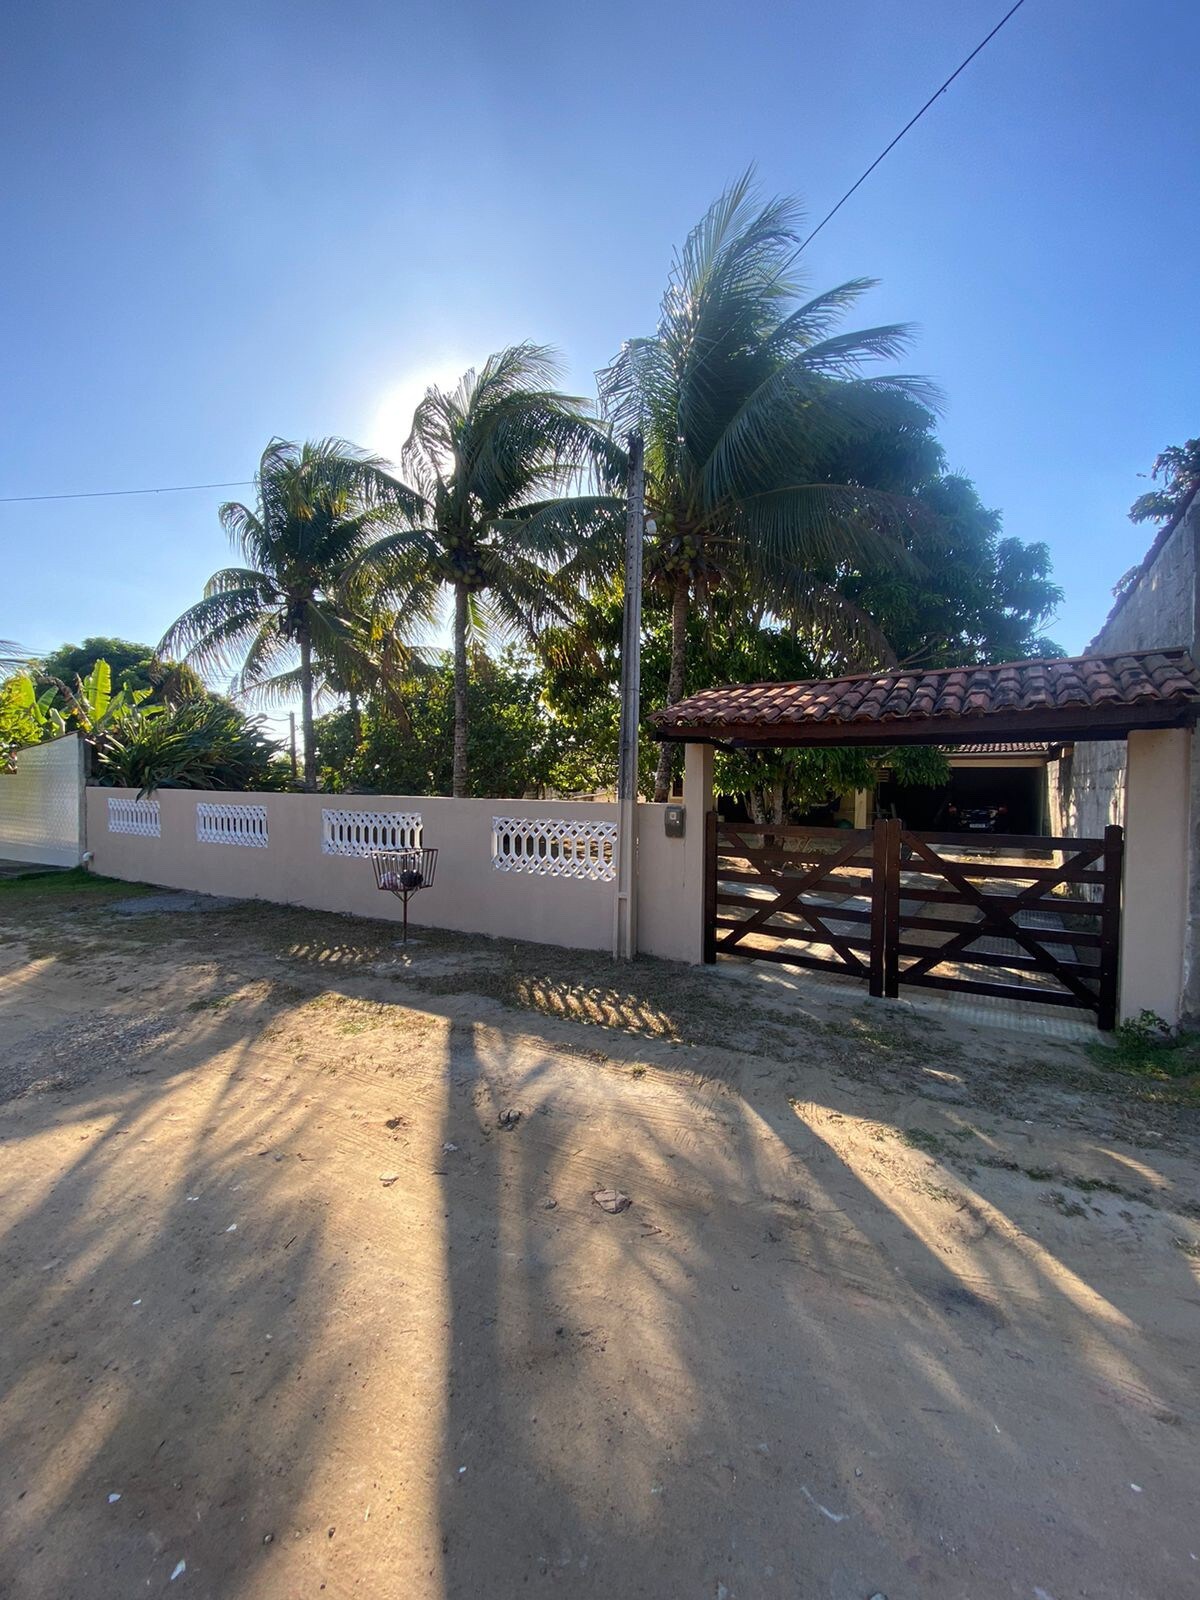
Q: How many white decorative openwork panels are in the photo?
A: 4